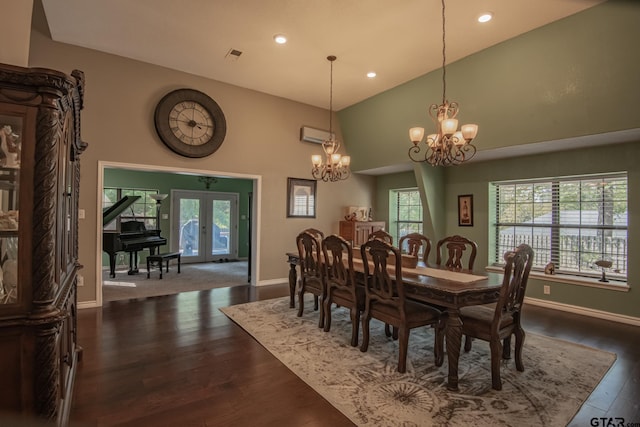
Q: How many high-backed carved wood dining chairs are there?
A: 8